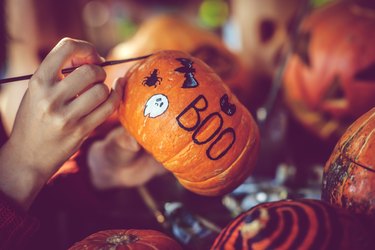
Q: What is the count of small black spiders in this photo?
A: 1